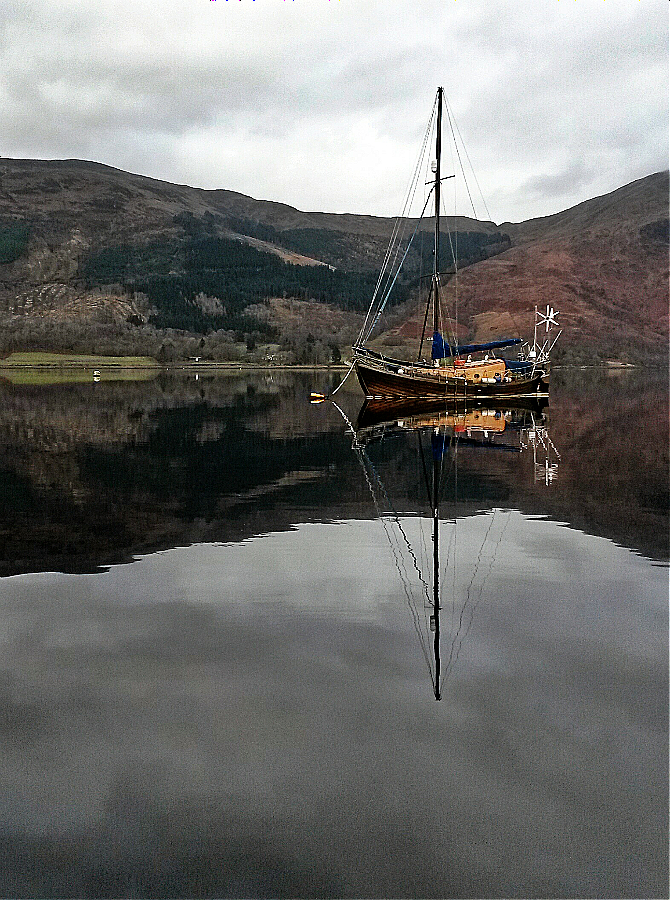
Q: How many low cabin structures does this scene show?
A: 1